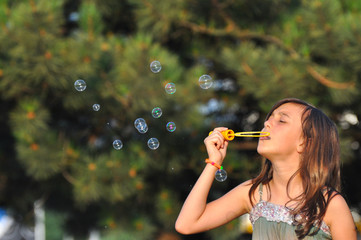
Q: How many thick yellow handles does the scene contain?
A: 1